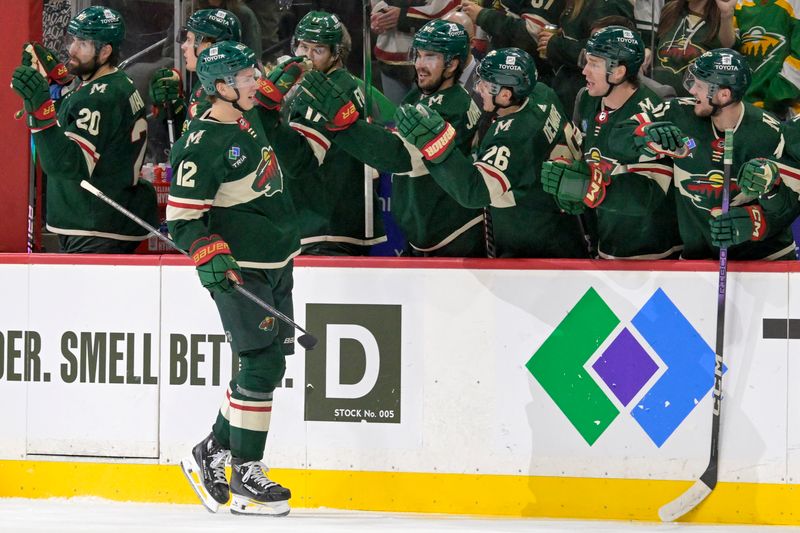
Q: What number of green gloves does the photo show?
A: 11